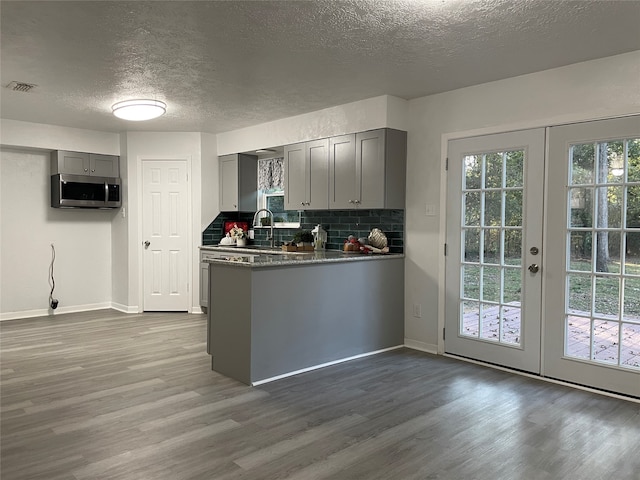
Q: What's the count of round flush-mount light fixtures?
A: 1